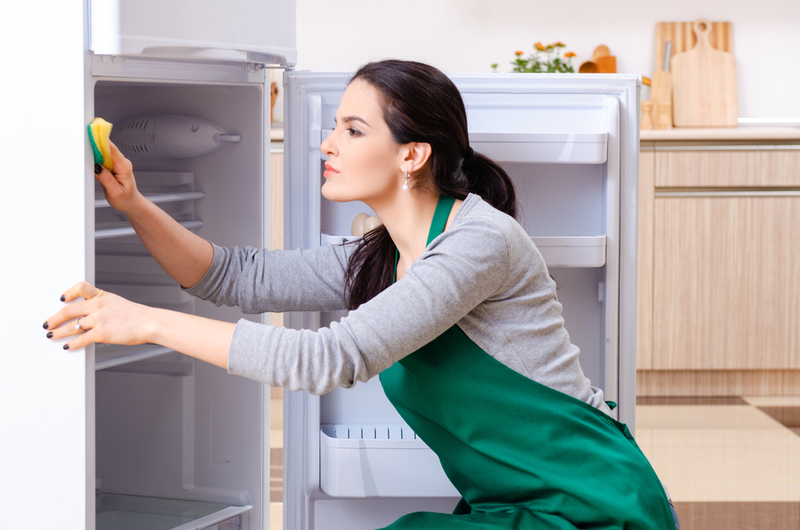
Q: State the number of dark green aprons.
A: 1